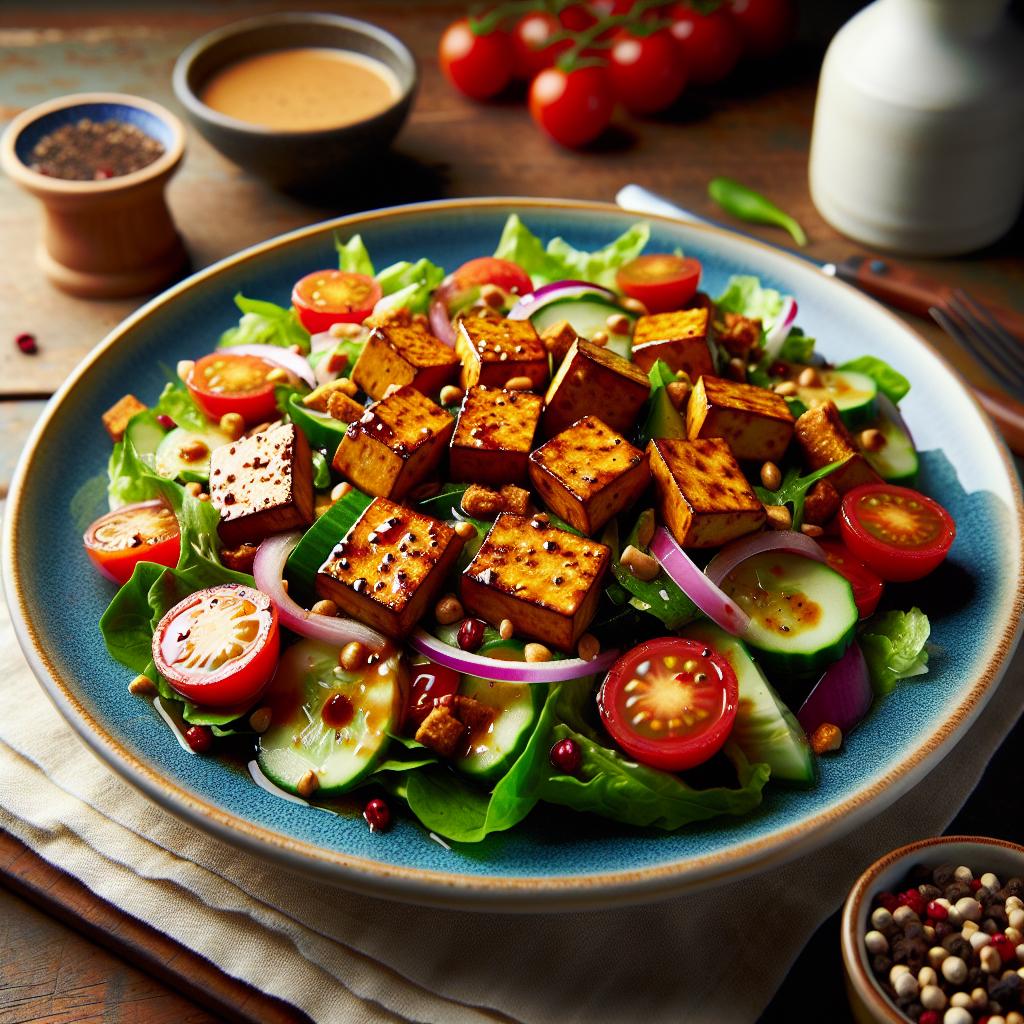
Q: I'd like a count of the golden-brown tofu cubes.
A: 12